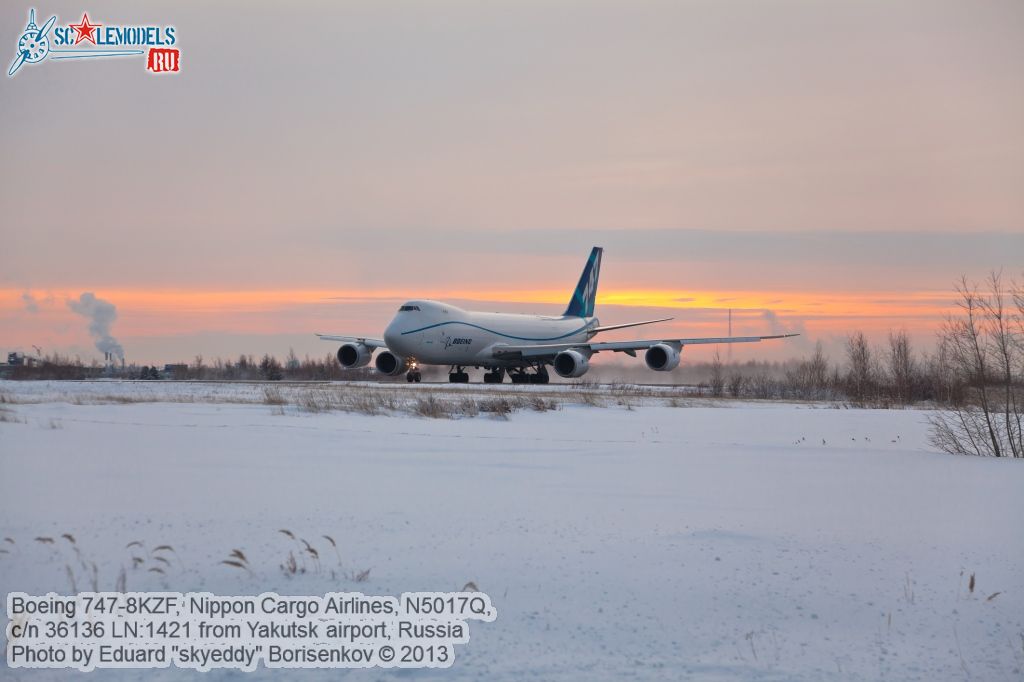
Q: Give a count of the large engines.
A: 4